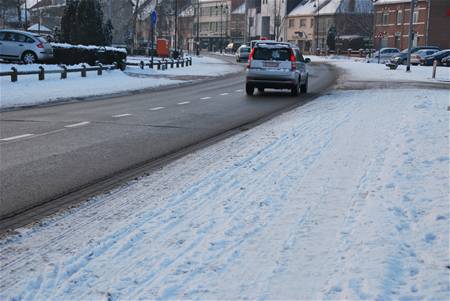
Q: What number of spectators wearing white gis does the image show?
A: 0